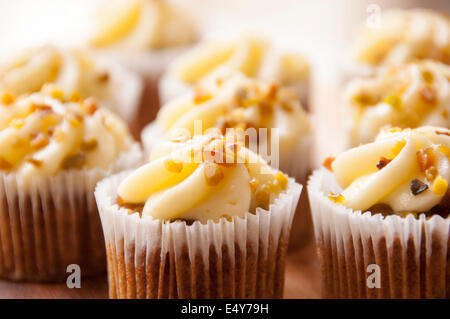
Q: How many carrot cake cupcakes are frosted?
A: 9